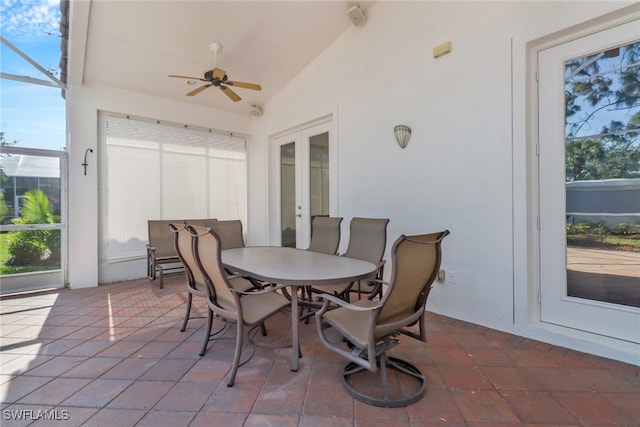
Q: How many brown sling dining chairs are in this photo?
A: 6